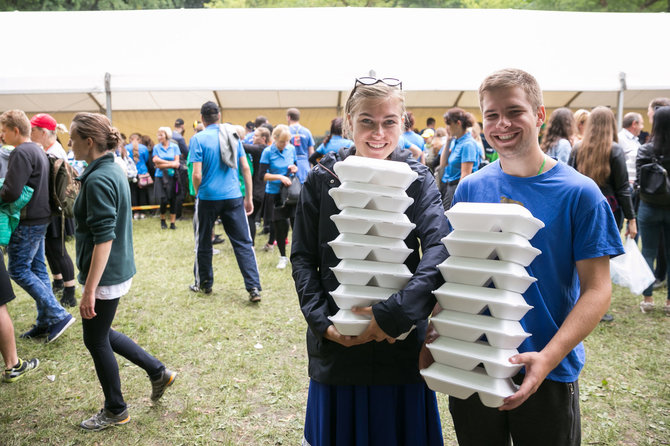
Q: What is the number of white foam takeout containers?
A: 14